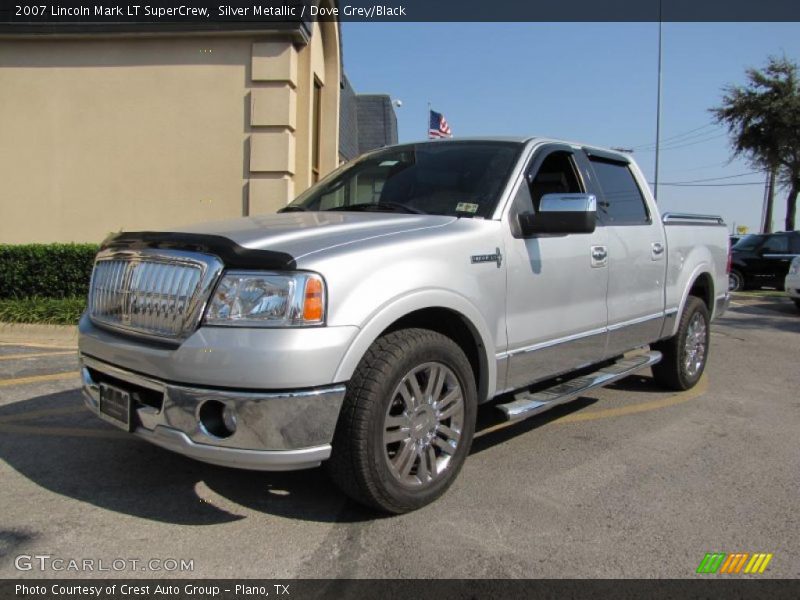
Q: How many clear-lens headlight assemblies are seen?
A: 1